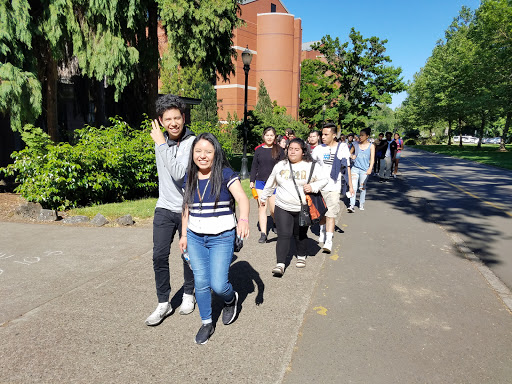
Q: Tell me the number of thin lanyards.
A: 1